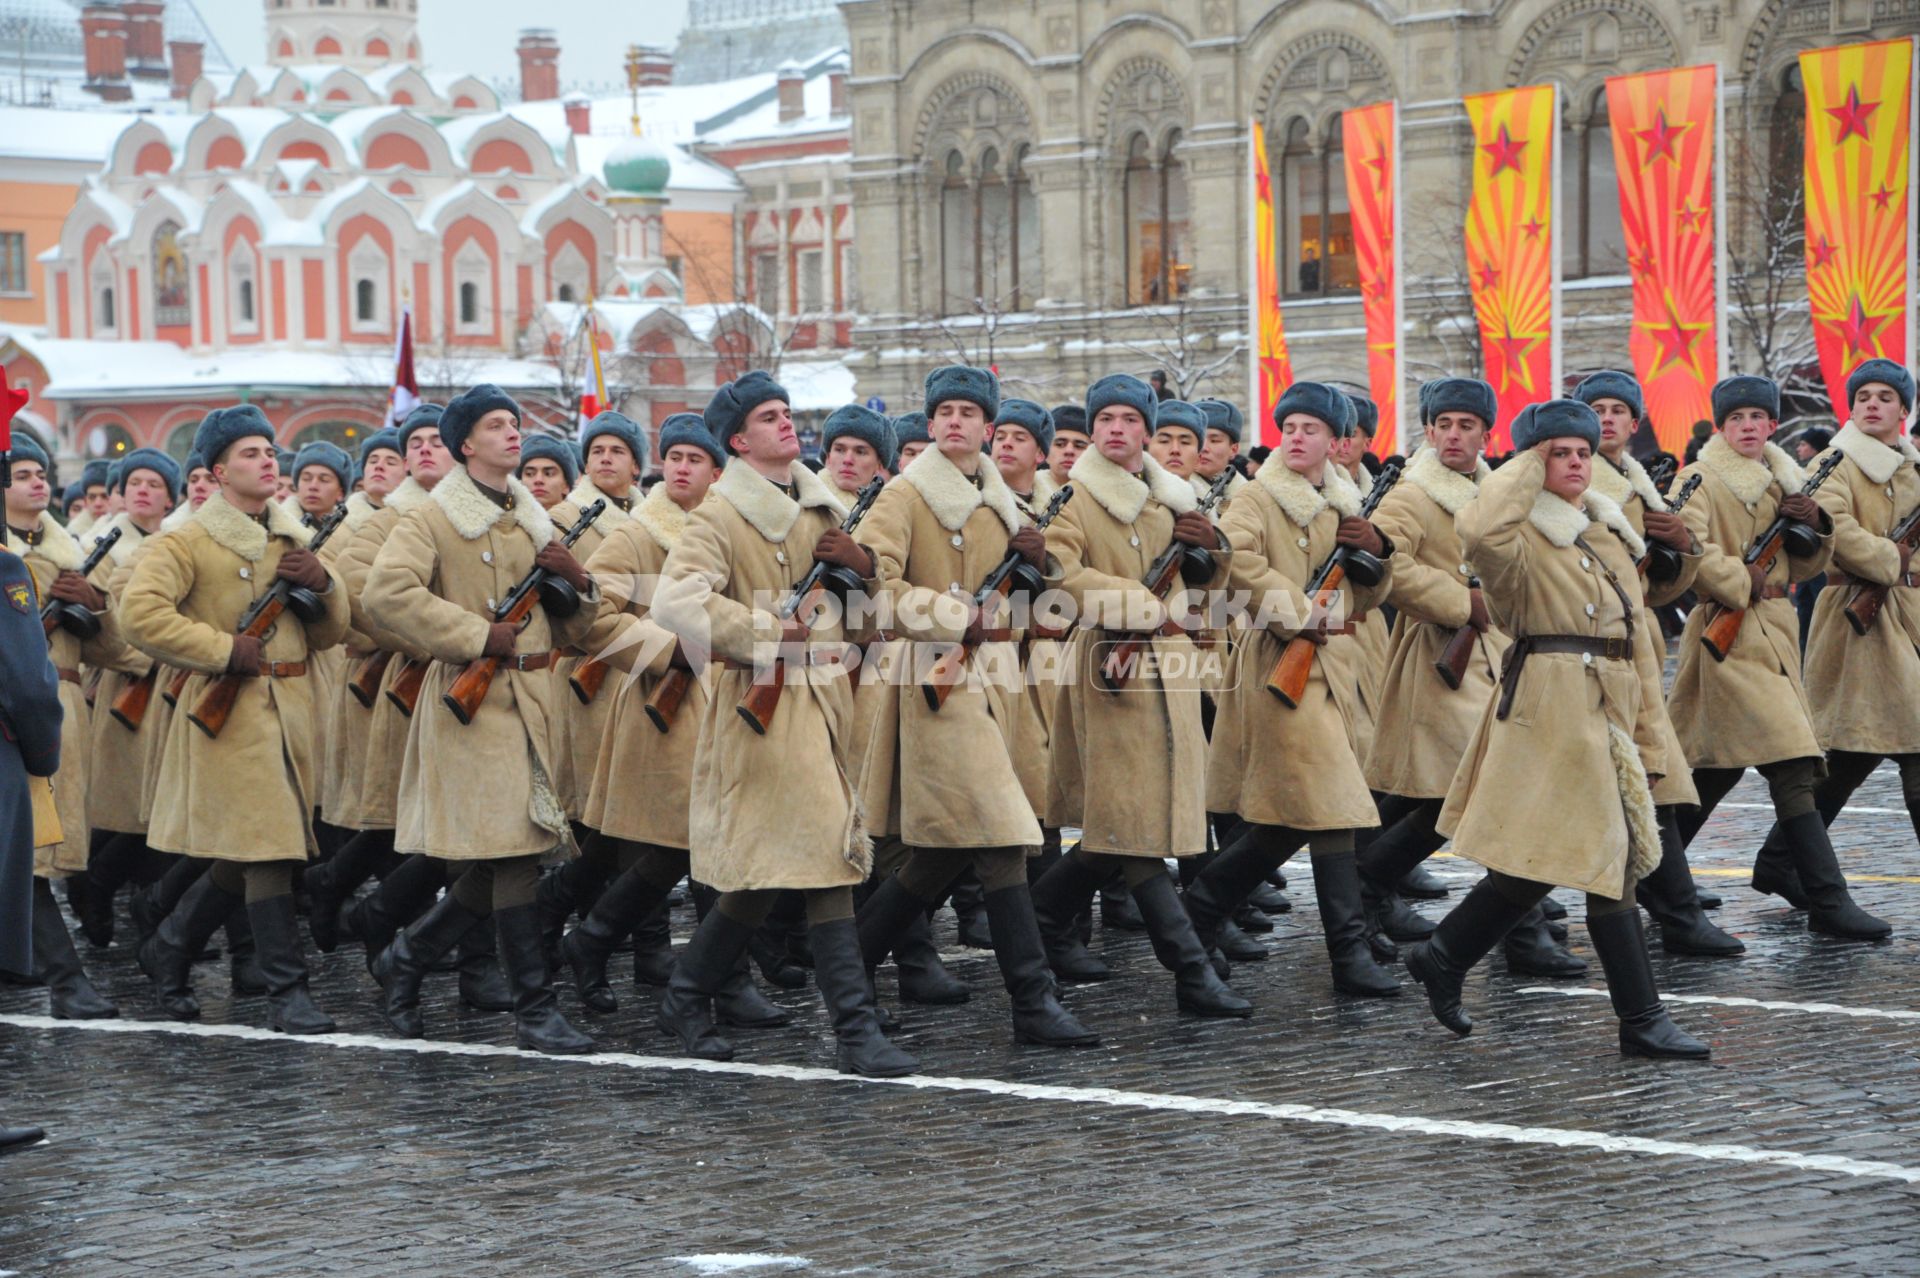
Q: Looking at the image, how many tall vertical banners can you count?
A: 5